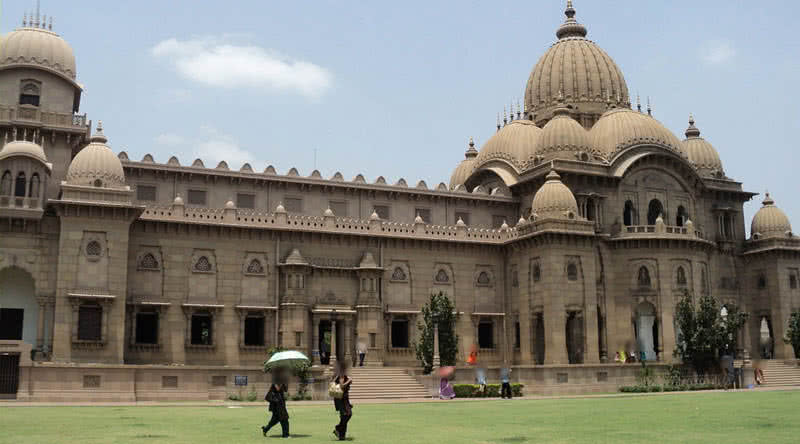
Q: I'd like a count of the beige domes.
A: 11